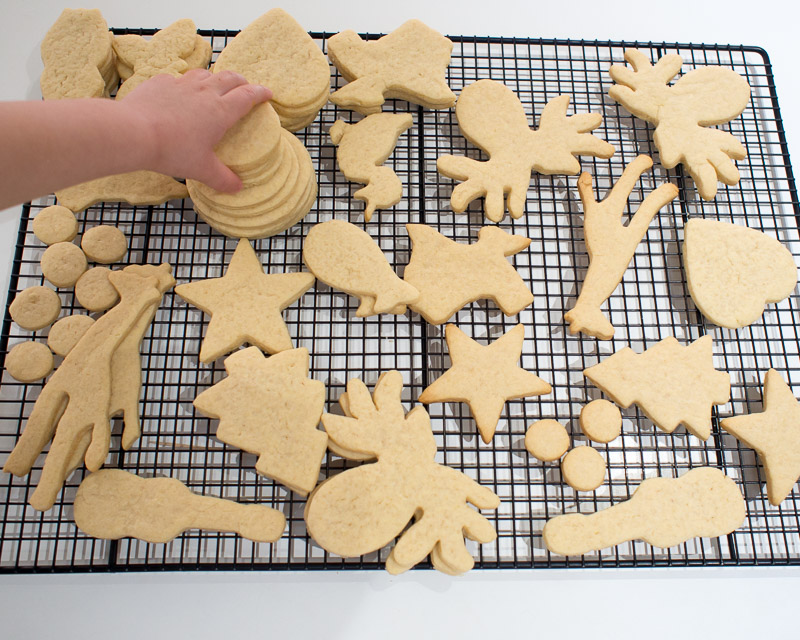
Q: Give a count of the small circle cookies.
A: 10